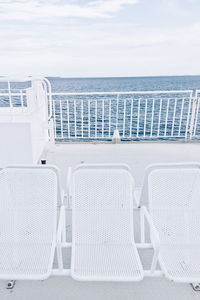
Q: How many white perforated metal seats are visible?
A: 3